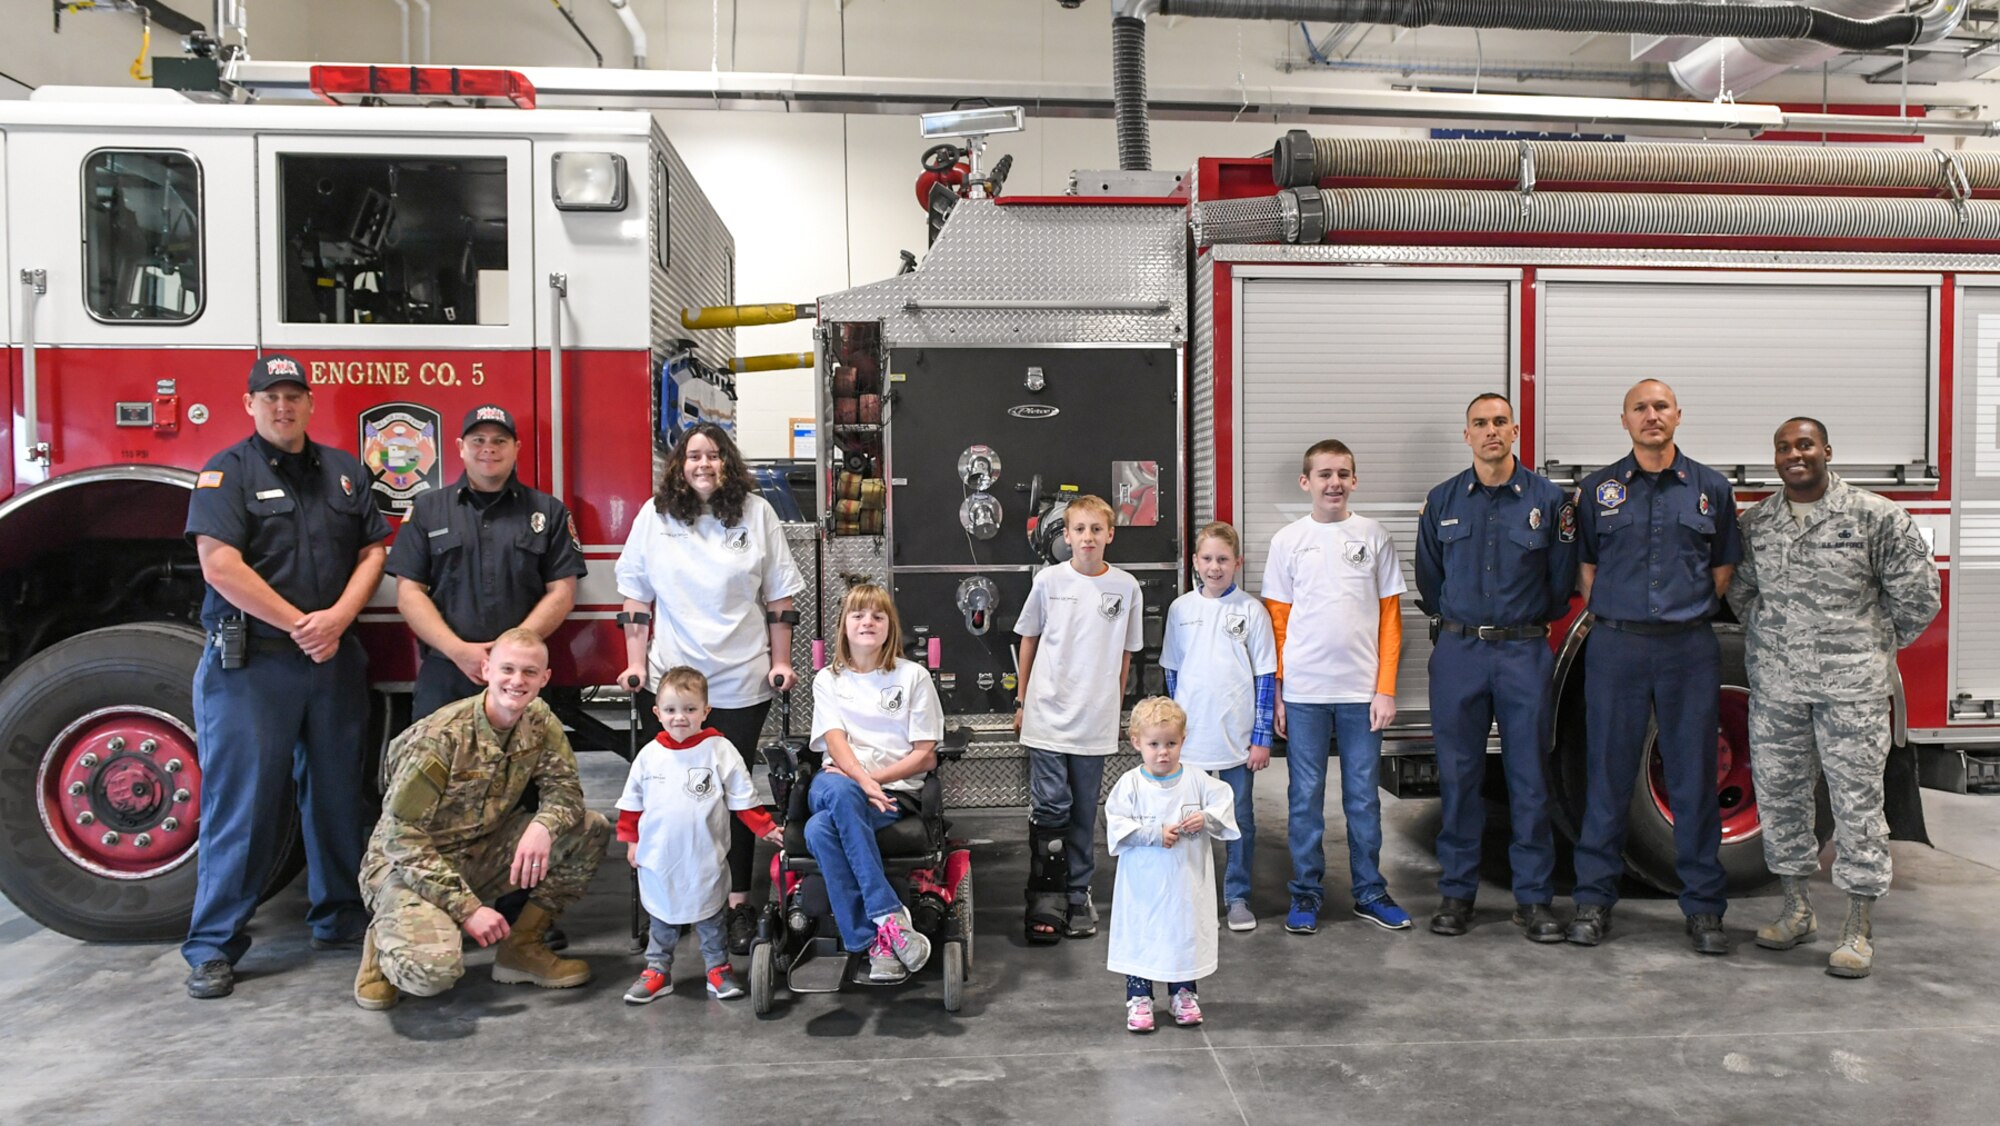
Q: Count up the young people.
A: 7